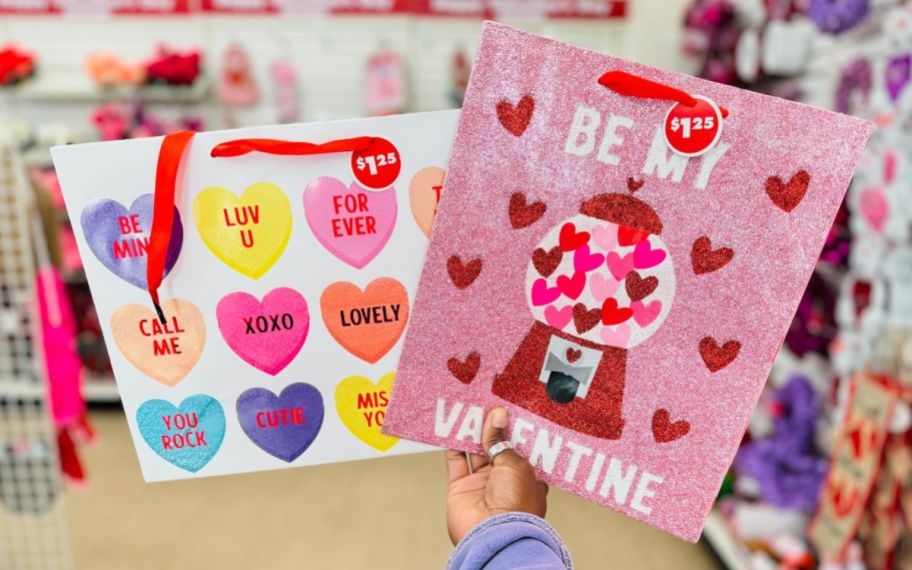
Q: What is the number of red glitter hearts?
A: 13